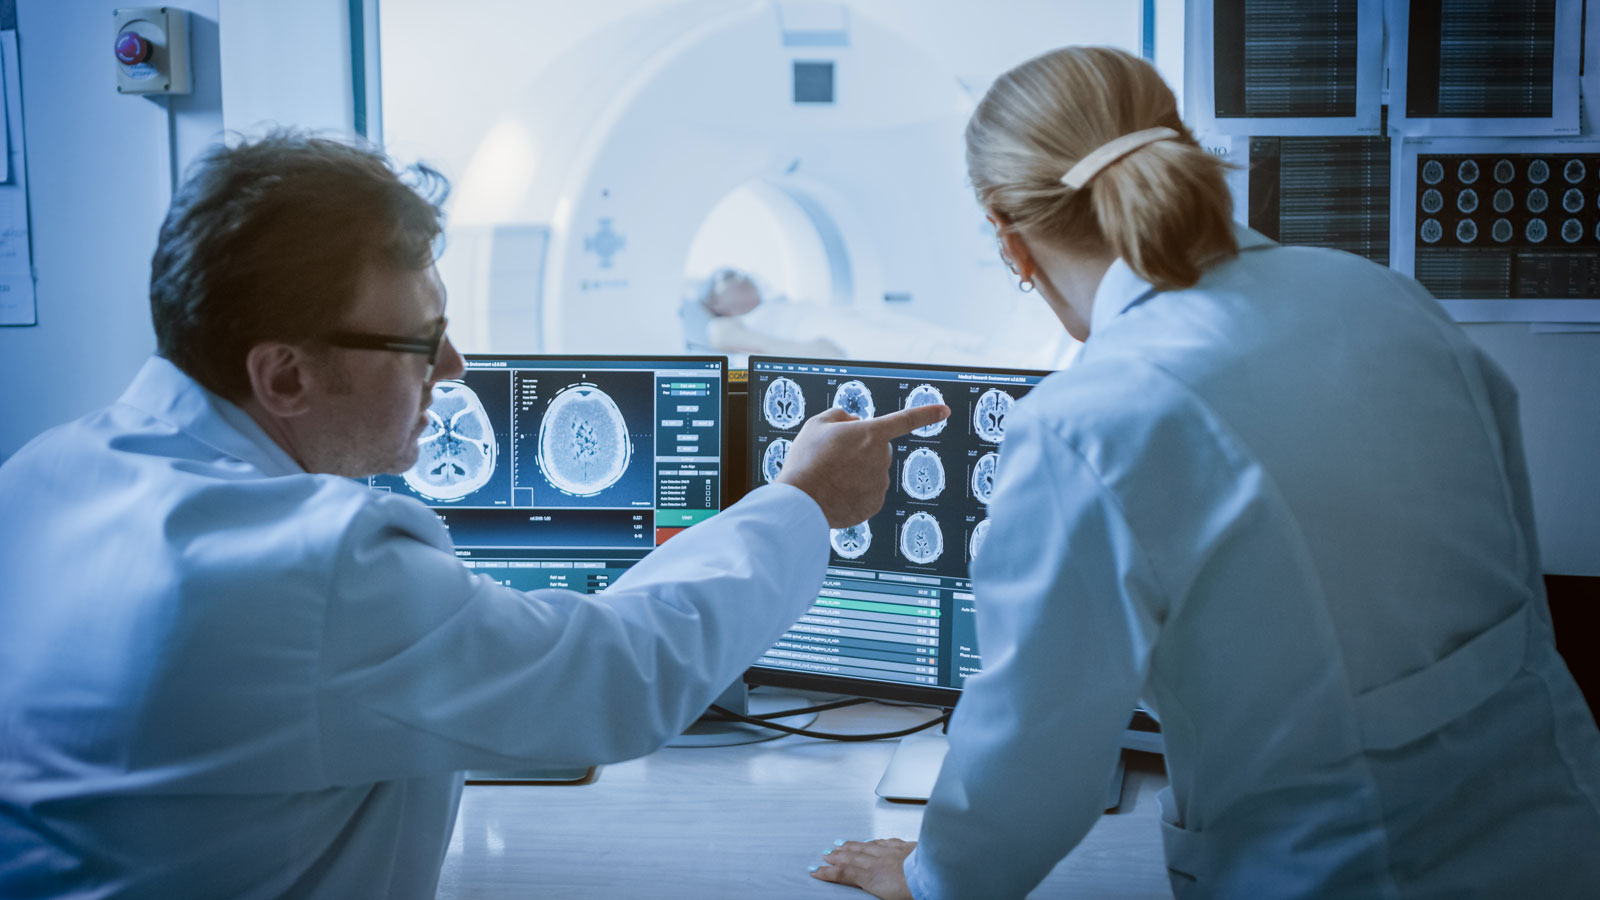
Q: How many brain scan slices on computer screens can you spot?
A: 12